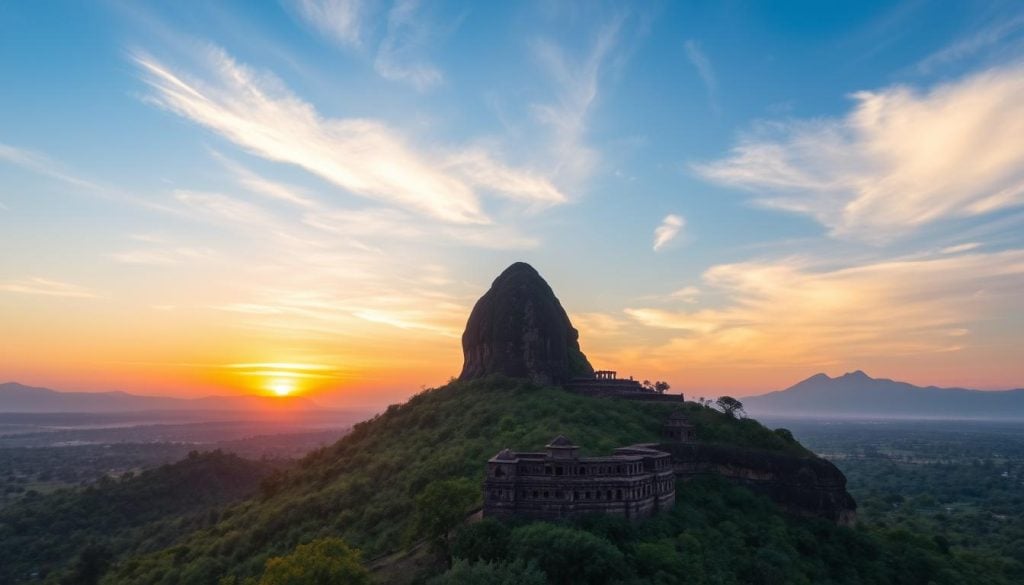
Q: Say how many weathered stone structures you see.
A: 3